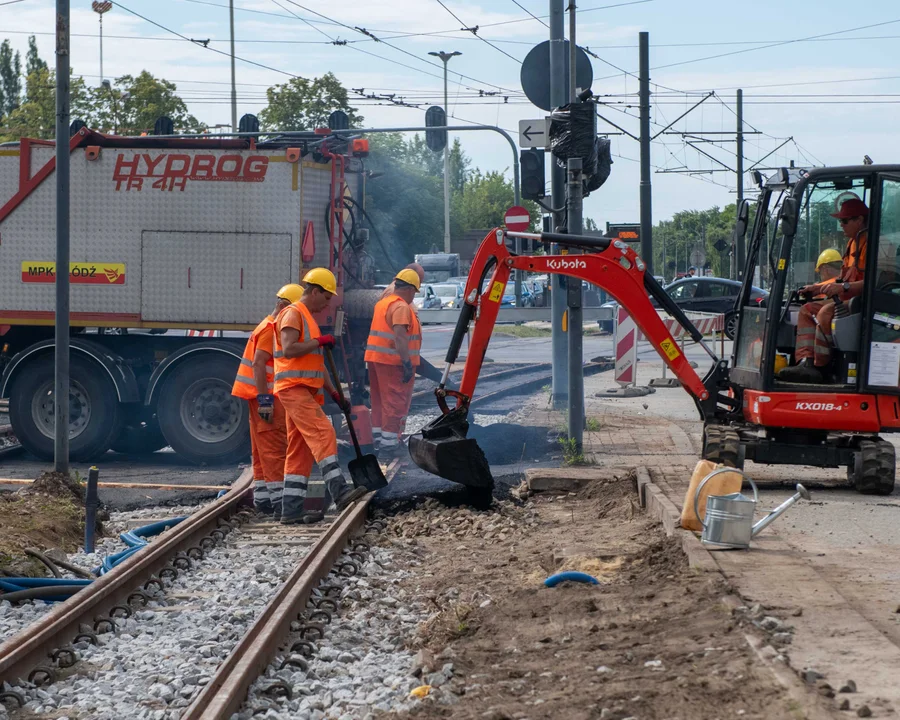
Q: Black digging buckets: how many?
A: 1